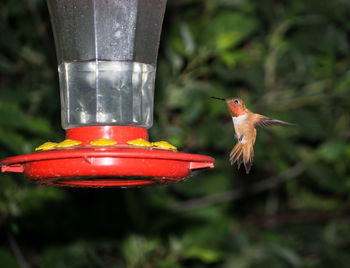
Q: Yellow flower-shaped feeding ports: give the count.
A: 5